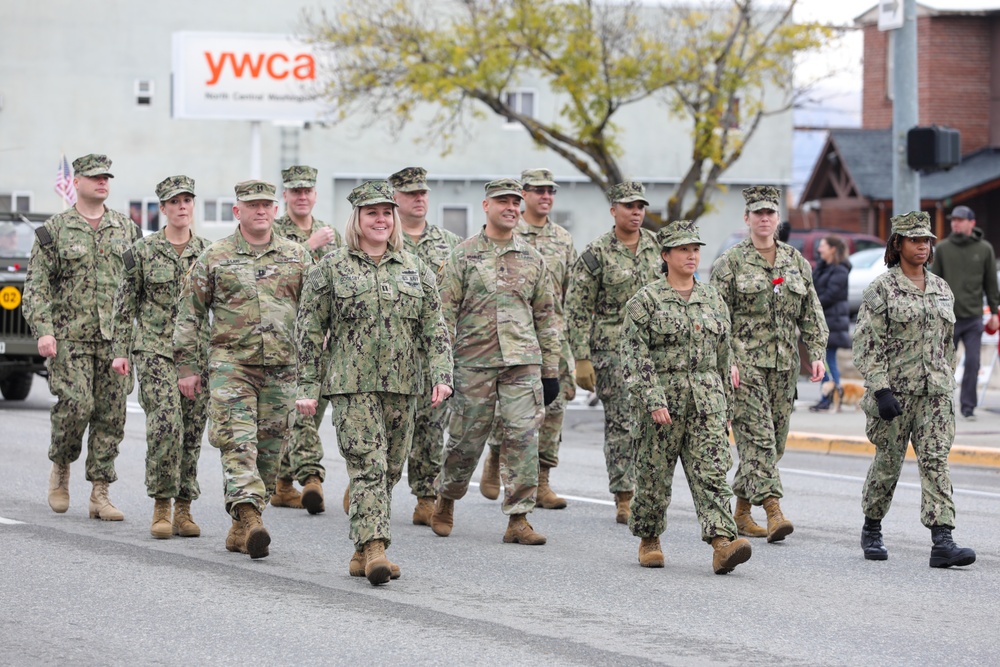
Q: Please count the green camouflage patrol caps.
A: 12